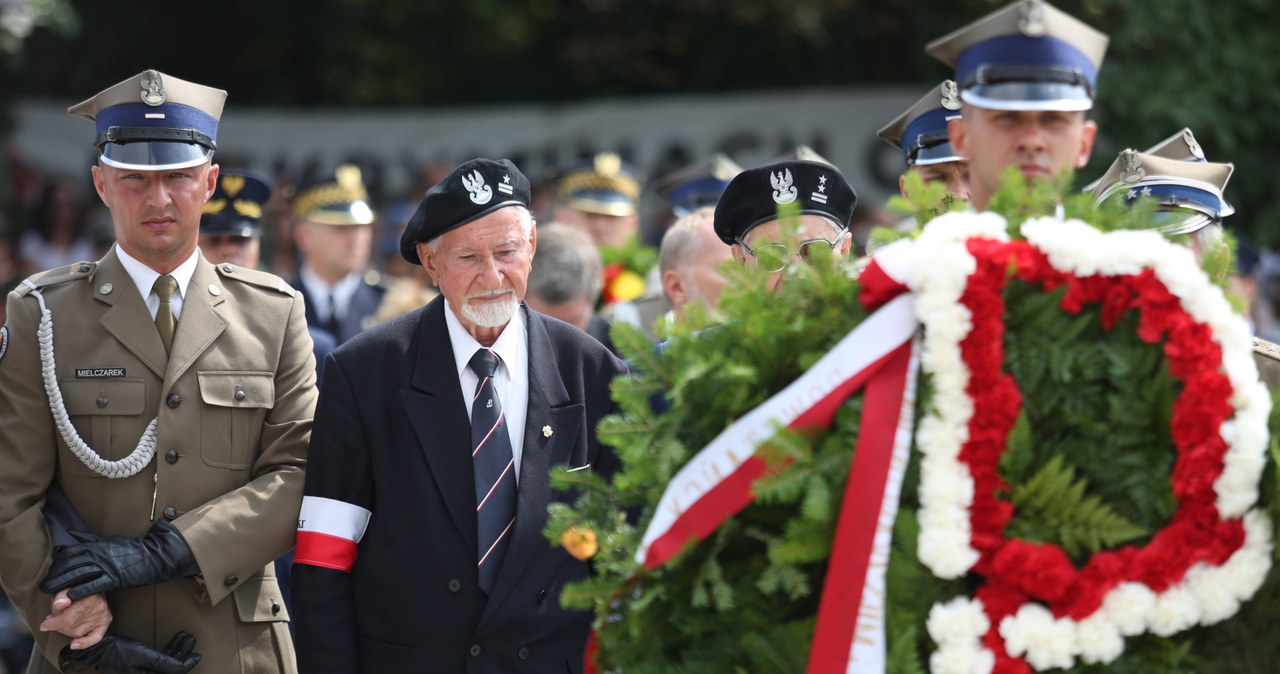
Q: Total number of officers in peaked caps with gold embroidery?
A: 3